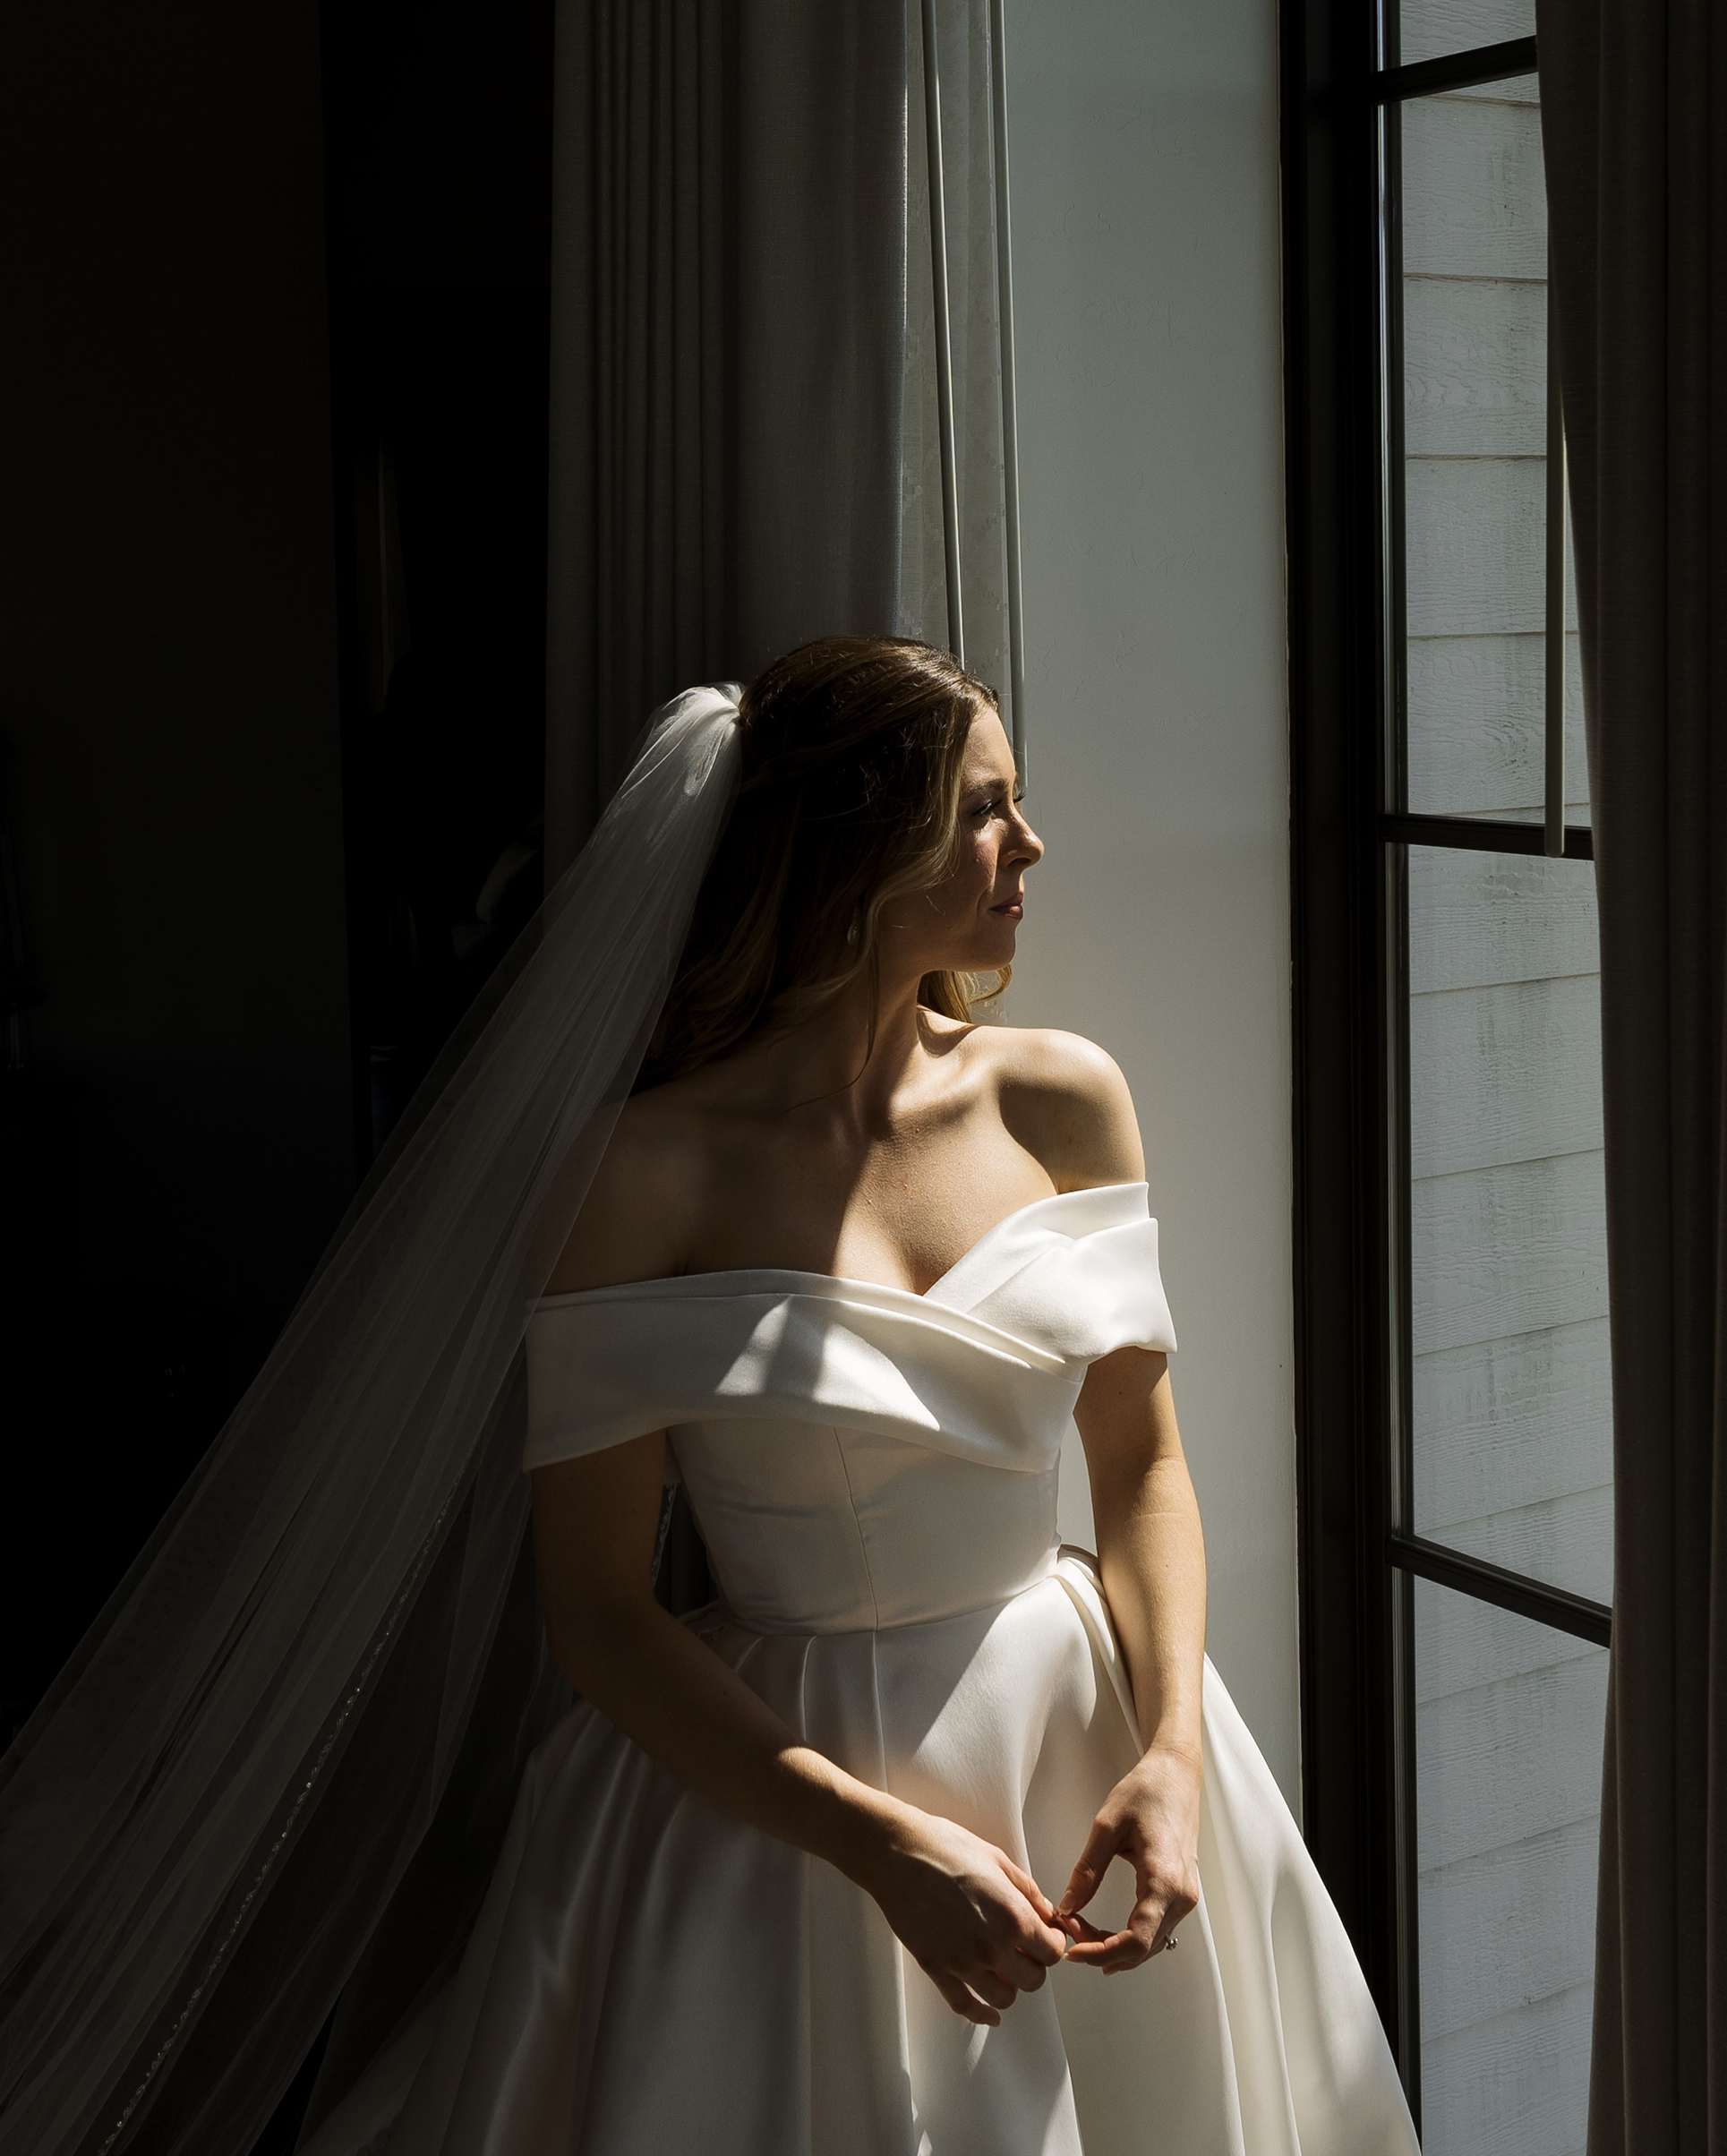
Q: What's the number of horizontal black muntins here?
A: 3